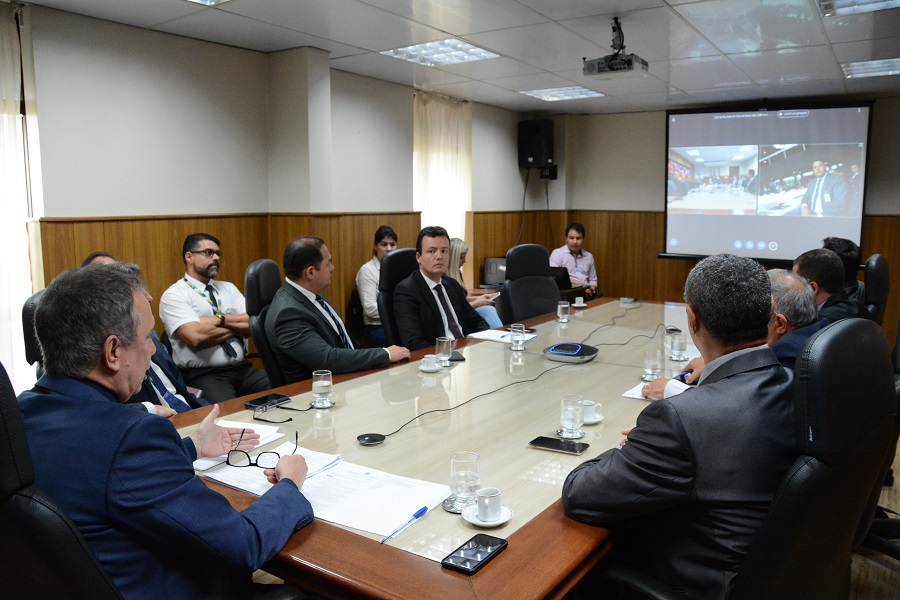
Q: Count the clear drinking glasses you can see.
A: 8